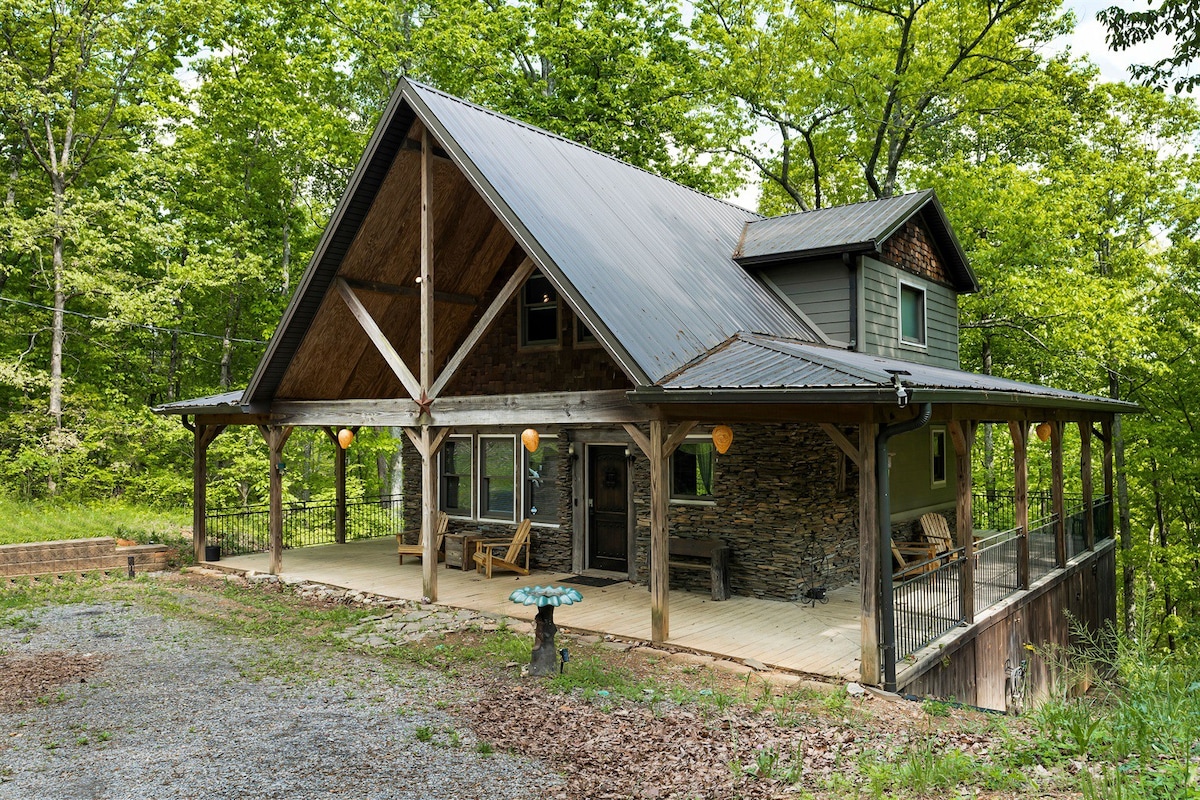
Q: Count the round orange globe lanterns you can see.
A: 4